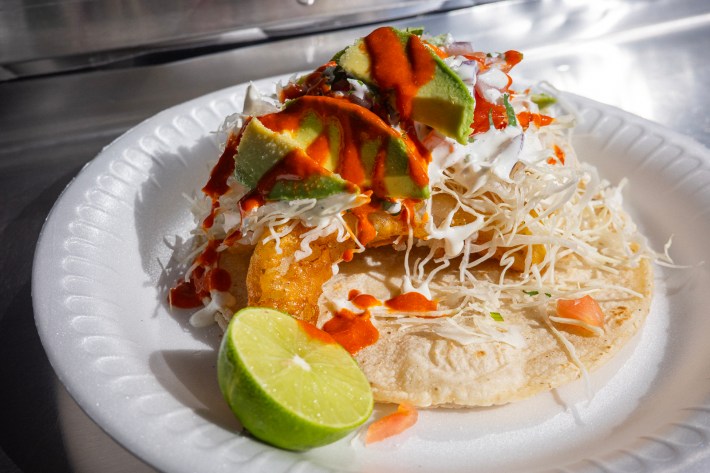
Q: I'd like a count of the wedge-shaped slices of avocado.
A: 3